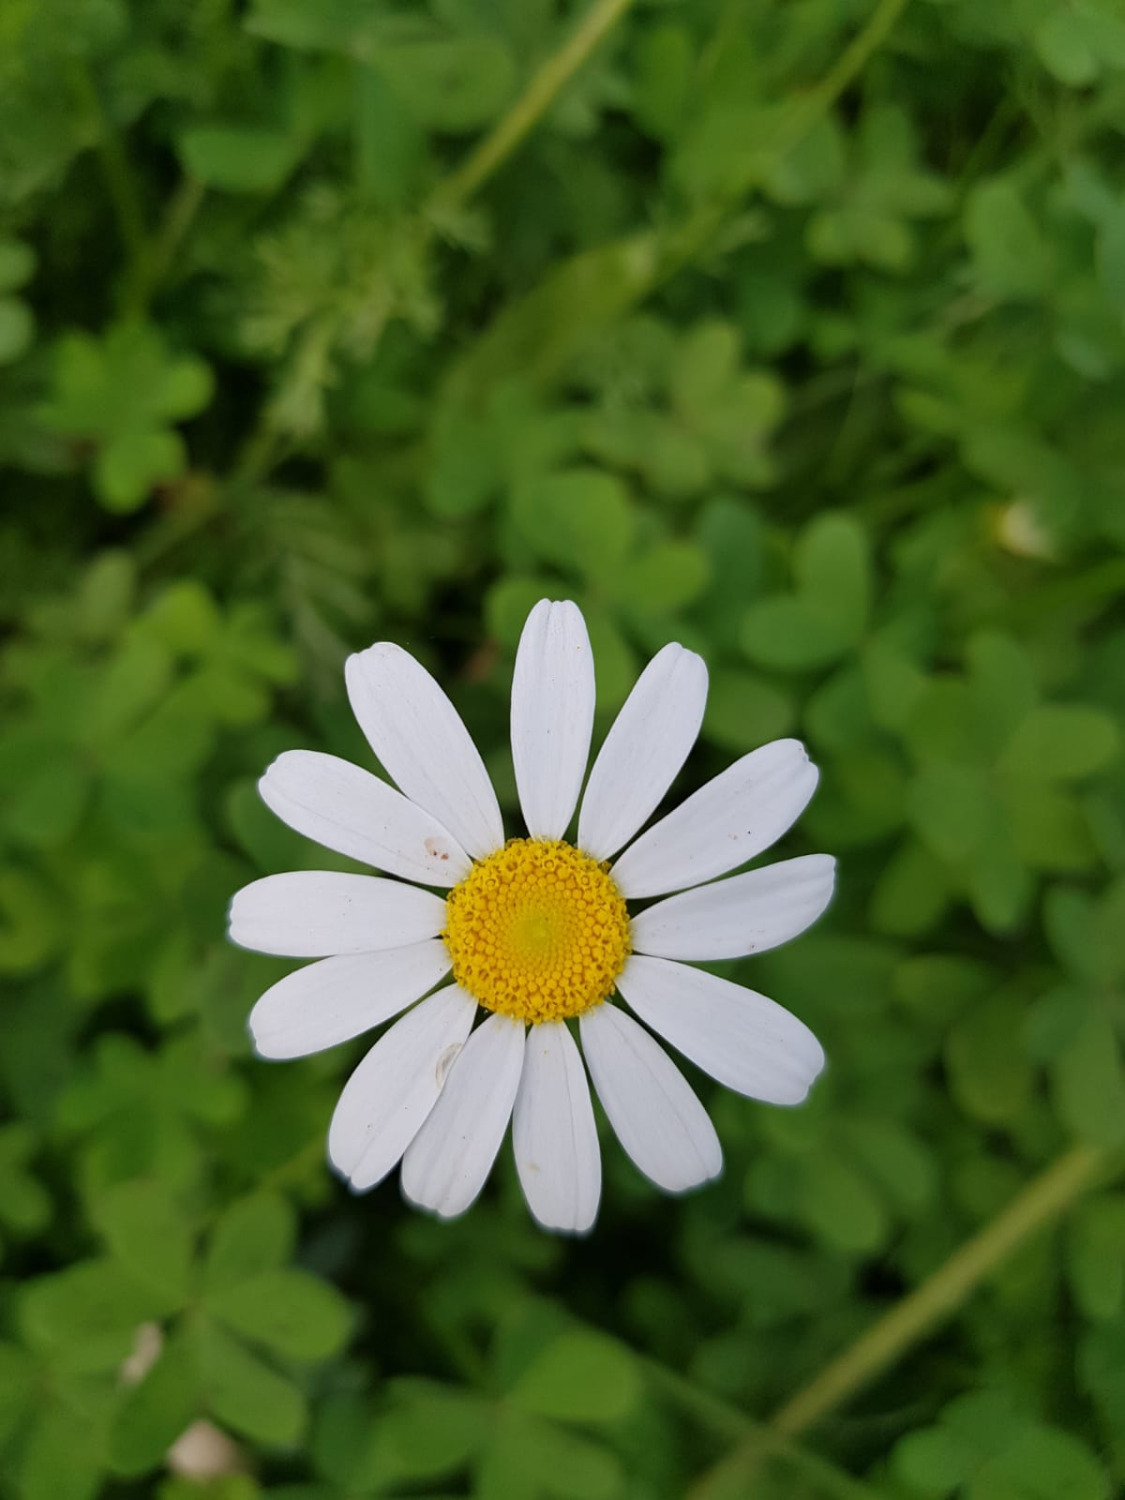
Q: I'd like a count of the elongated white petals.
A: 13